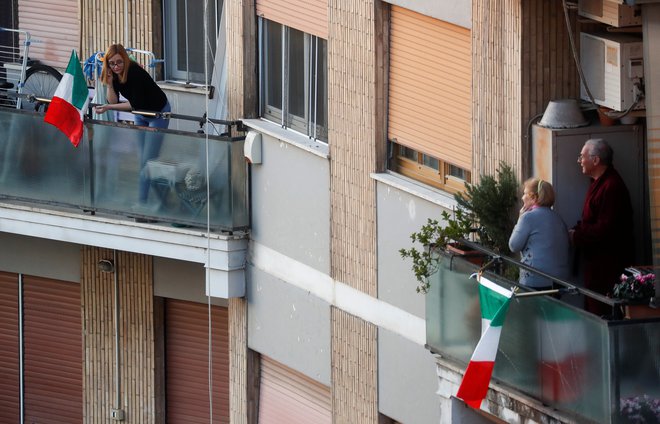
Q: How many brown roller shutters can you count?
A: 3